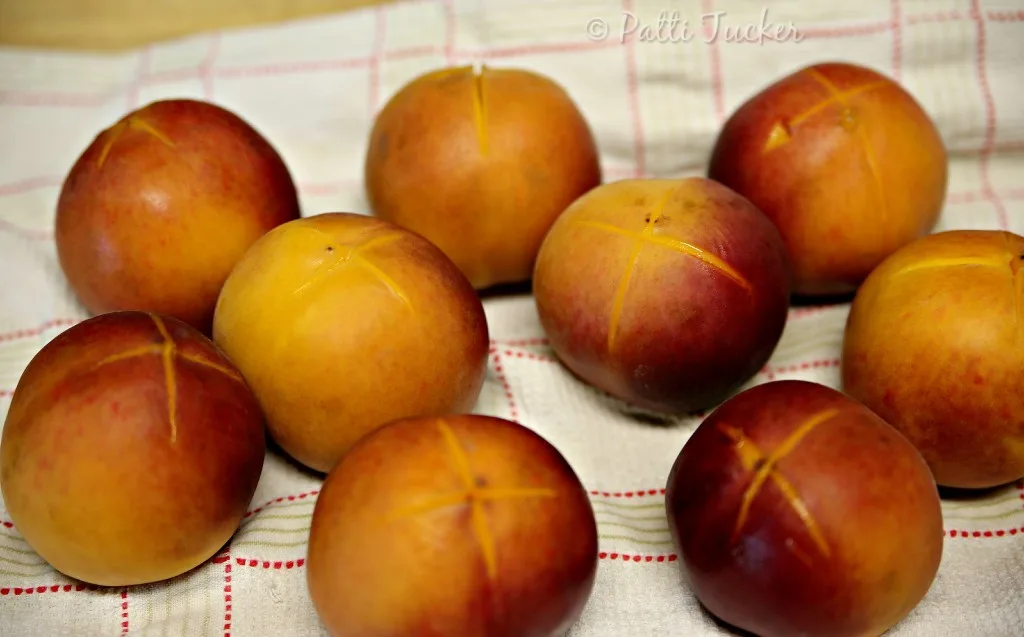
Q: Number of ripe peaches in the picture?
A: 9